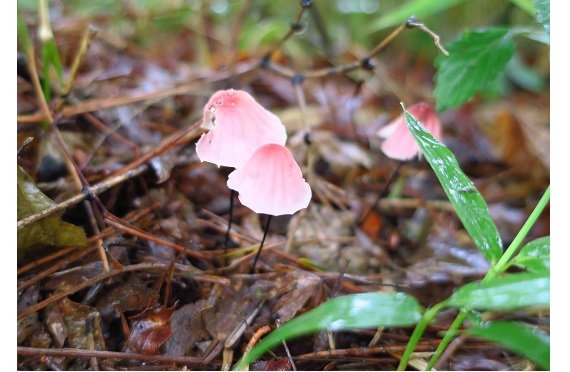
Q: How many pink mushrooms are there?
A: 3